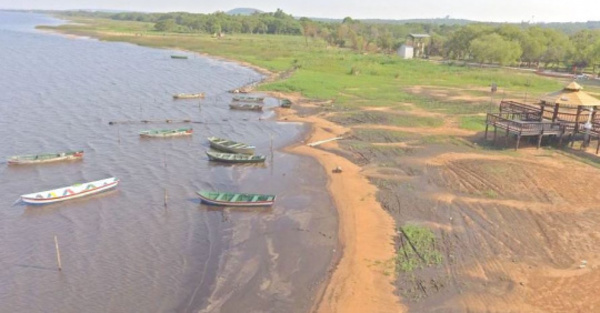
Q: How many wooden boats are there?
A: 11